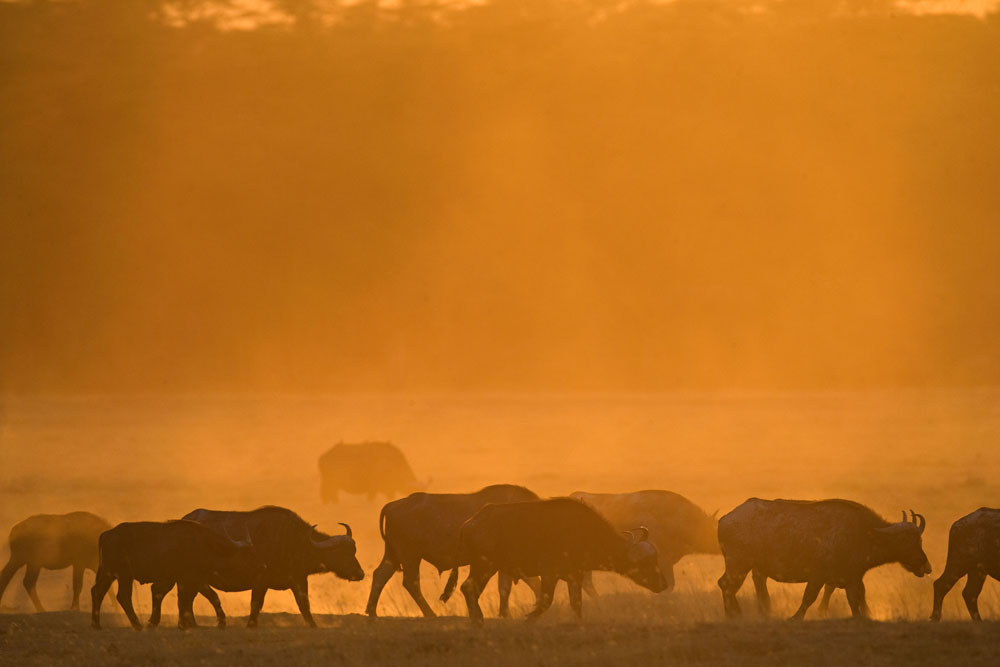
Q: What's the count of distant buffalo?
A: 1